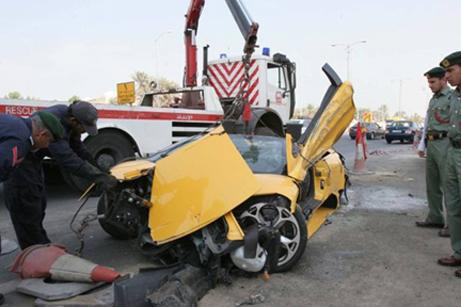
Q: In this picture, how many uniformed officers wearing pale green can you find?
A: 2